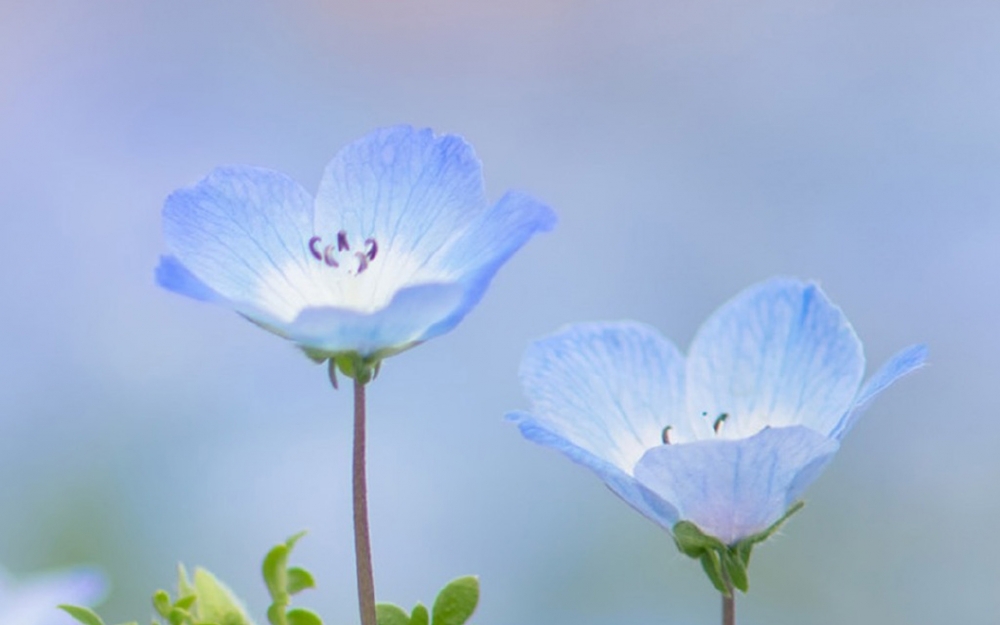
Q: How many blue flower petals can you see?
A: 10